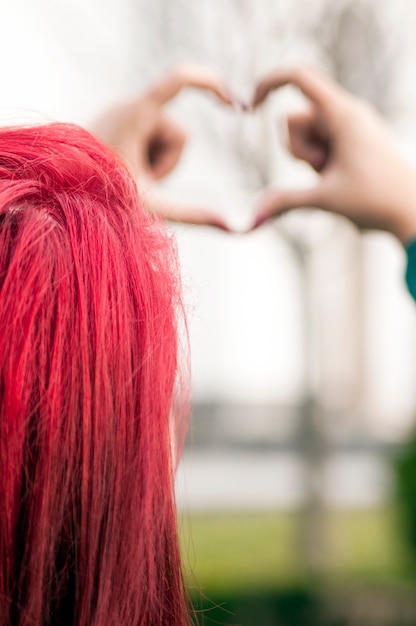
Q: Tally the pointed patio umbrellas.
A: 0